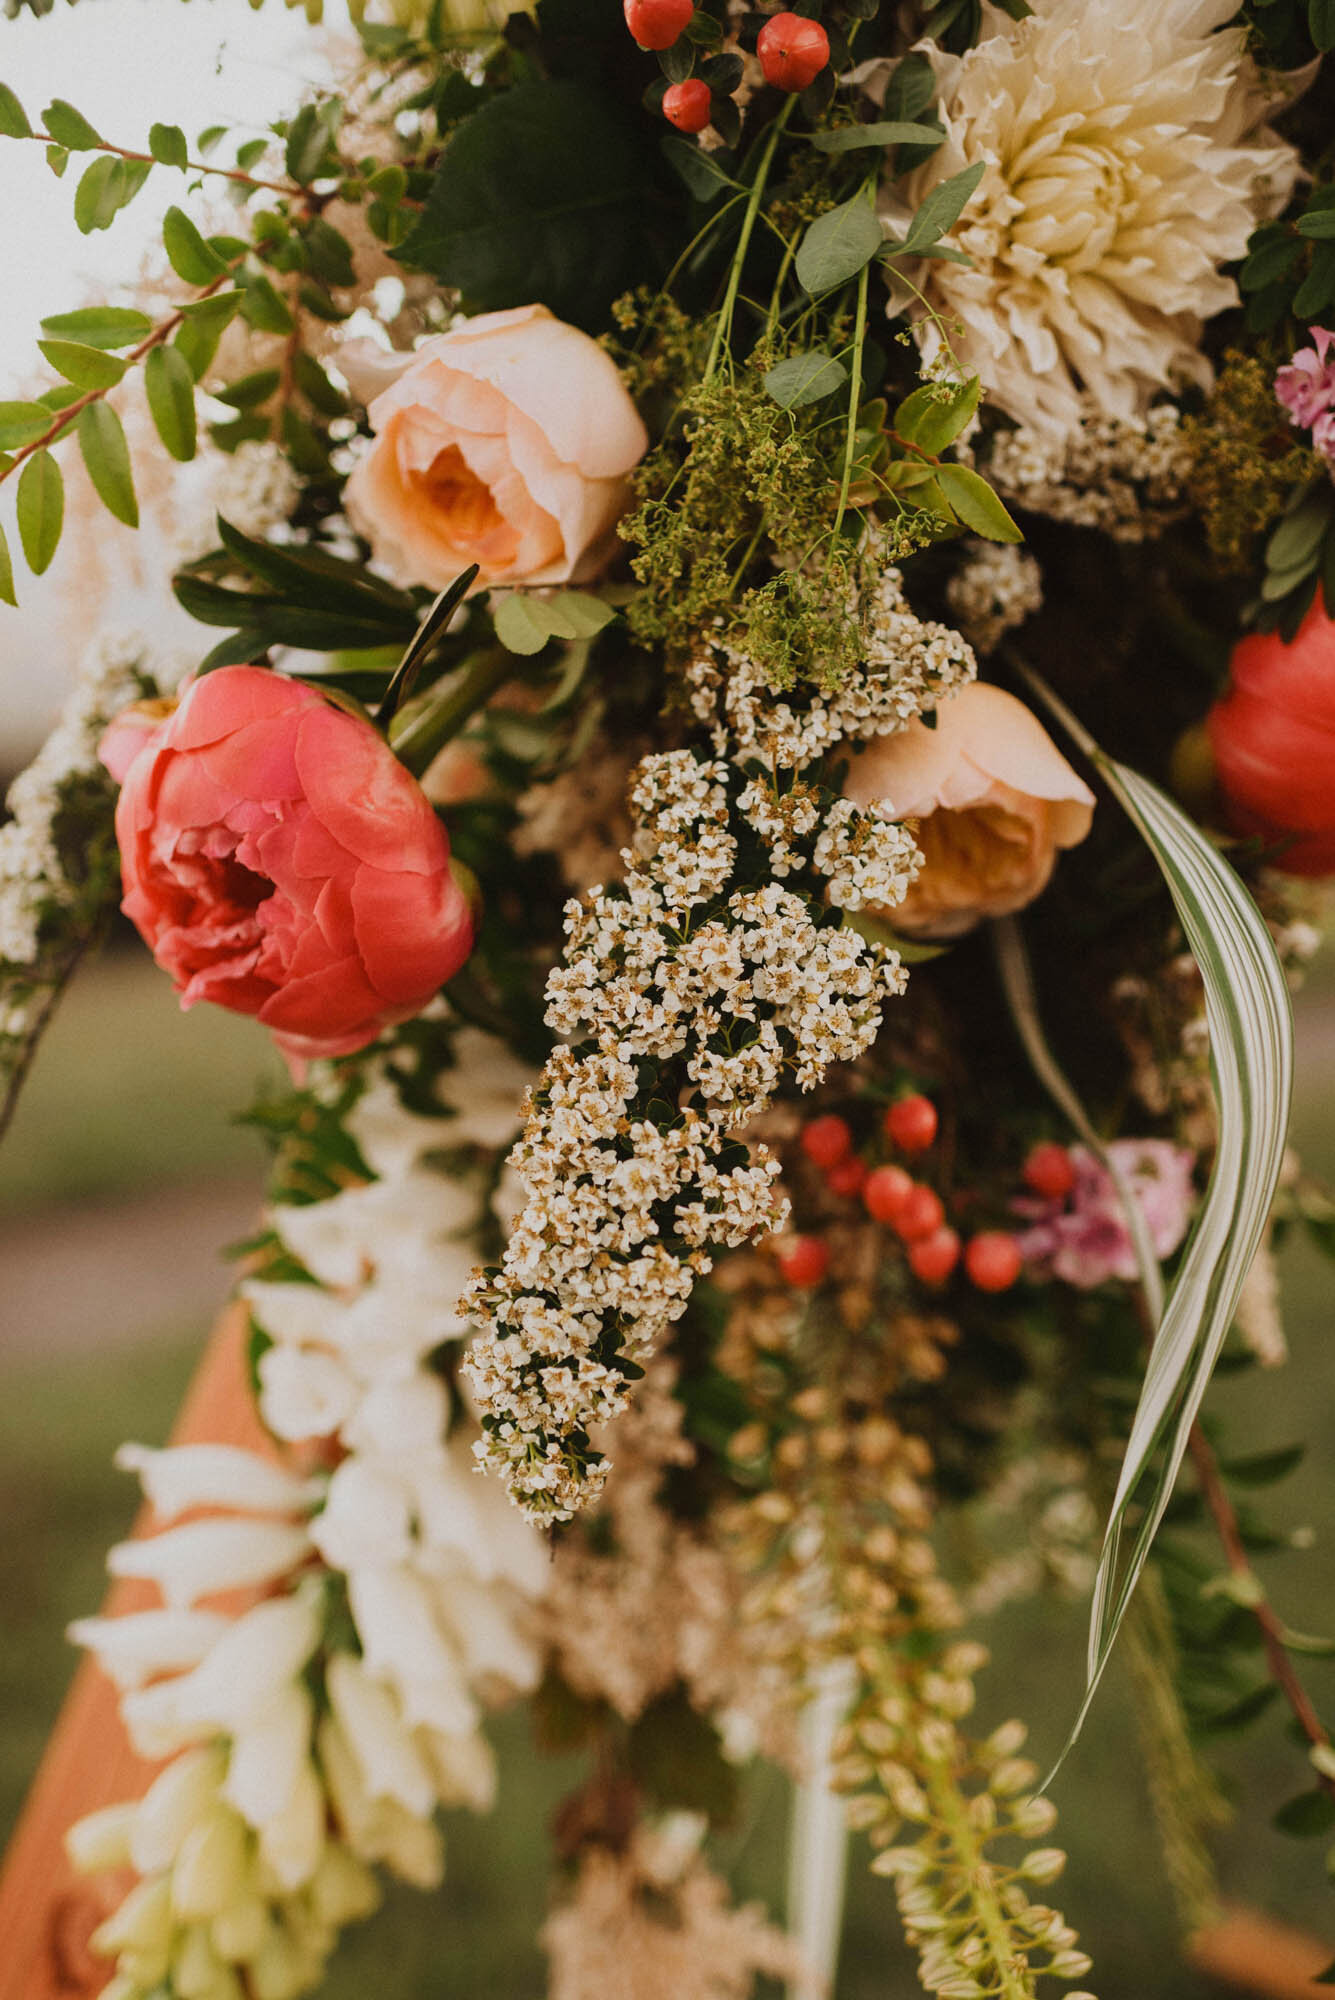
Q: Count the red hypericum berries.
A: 12